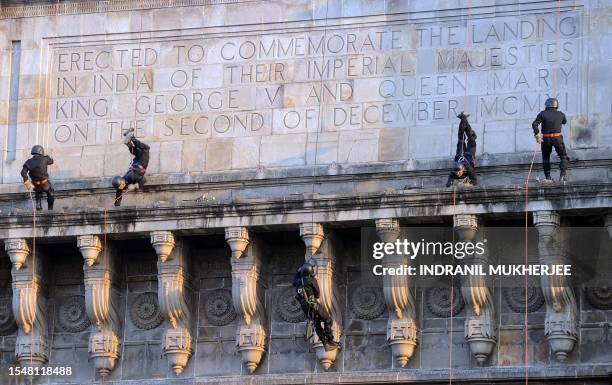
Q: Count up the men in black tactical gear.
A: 5